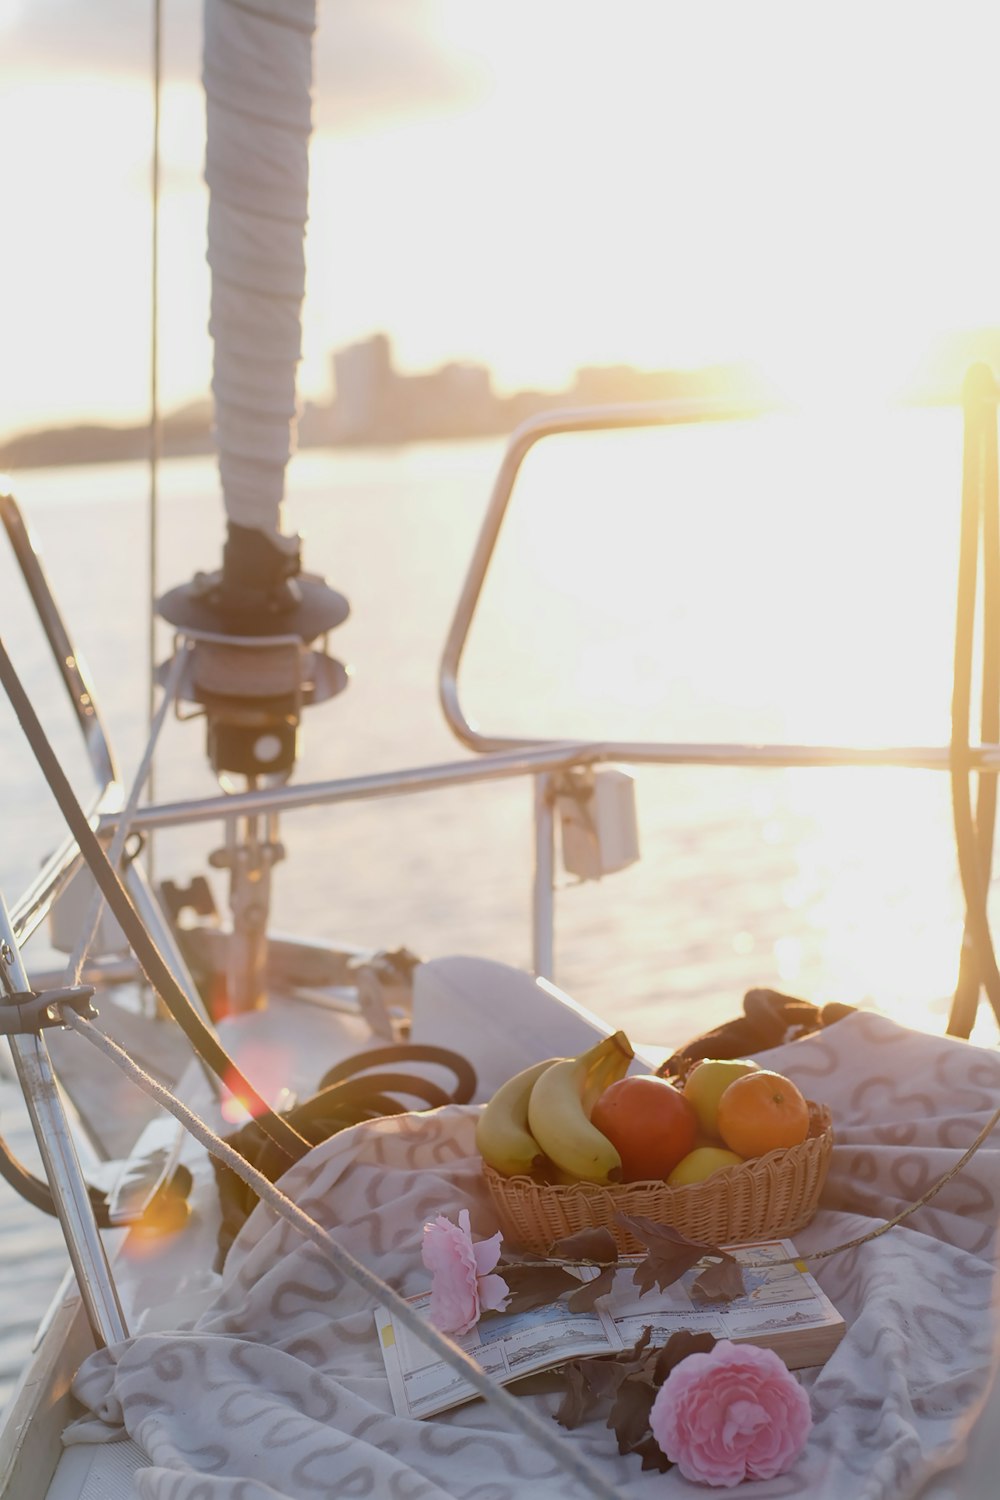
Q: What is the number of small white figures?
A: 0